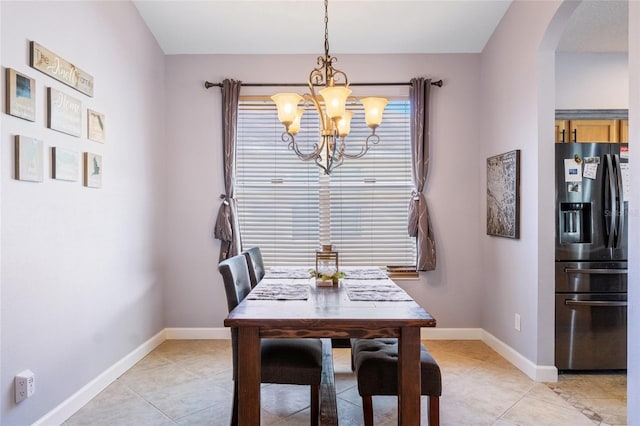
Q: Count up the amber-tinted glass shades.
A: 5